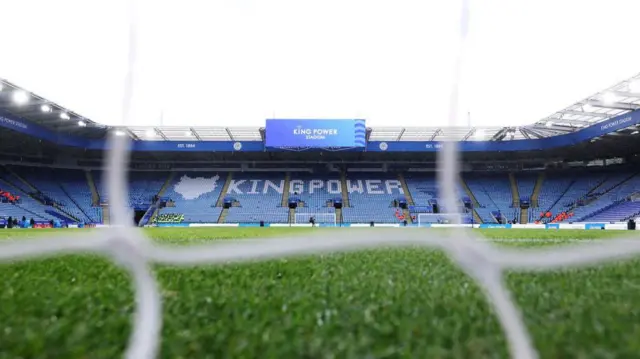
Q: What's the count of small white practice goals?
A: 2